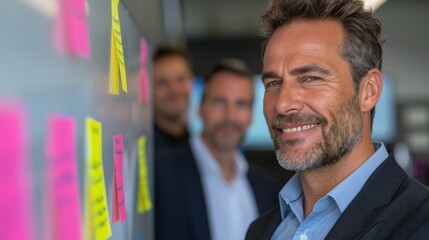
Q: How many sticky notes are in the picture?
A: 8